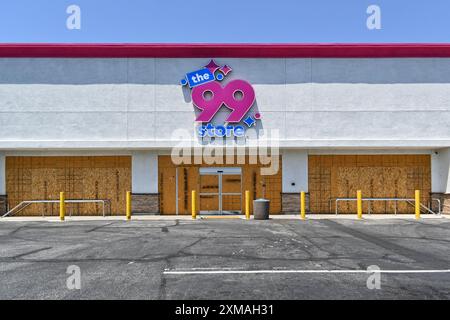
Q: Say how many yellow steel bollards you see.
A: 7